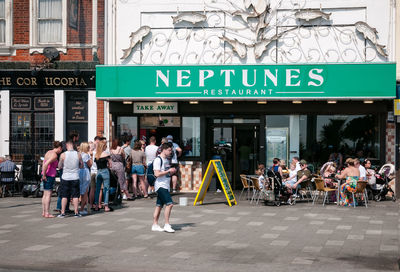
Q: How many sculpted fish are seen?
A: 6